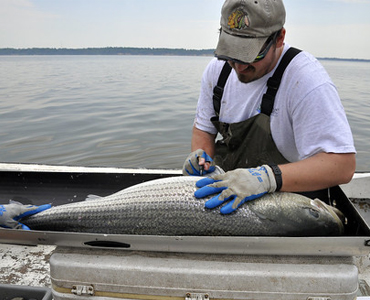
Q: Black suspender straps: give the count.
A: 2